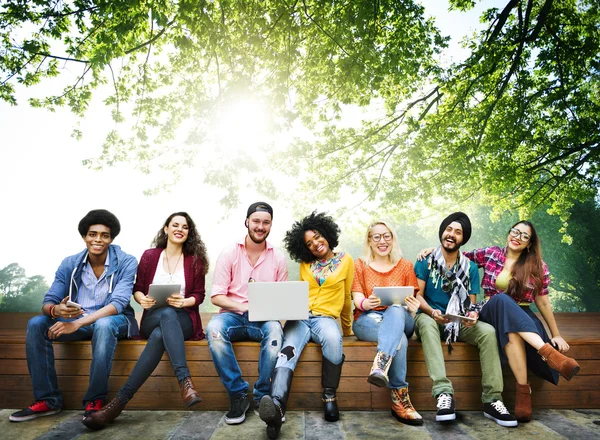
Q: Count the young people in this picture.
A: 7